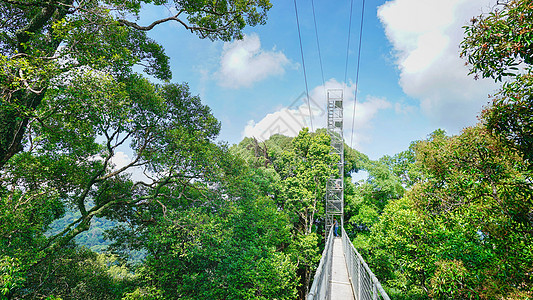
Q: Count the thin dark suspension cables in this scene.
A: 4